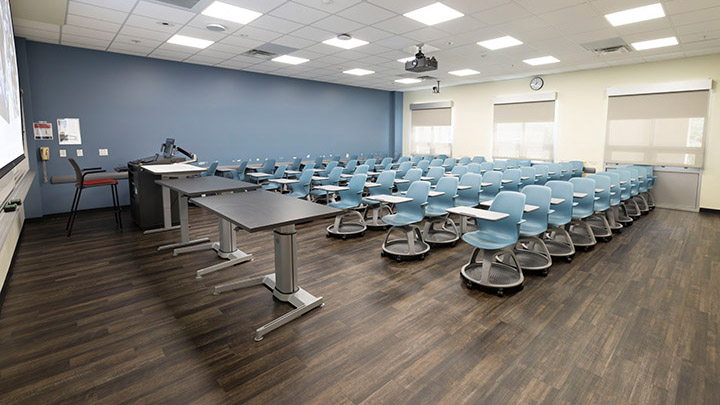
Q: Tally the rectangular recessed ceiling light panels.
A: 13